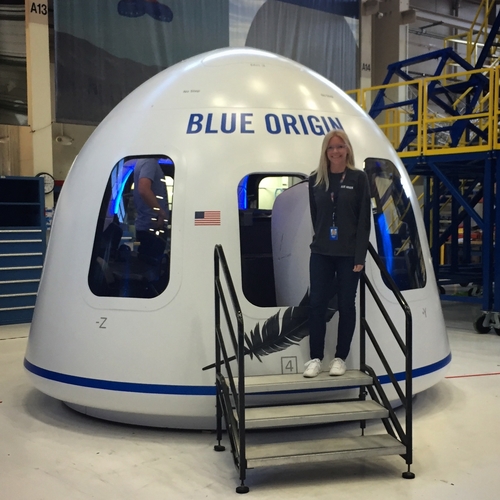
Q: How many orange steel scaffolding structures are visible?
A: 0